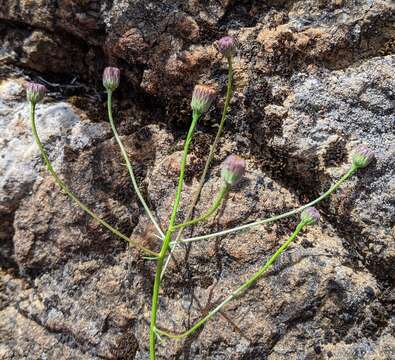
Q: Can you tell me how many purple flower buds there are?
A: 7